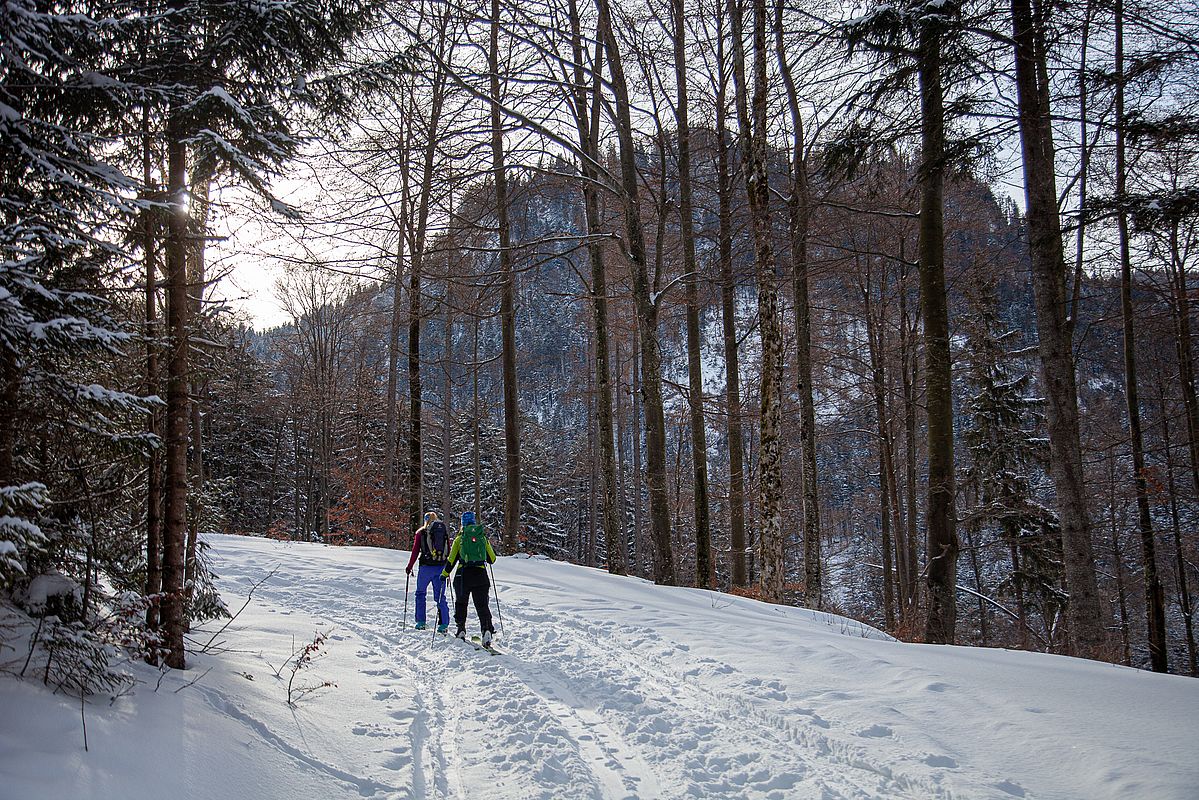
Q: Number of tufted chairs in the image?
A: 0